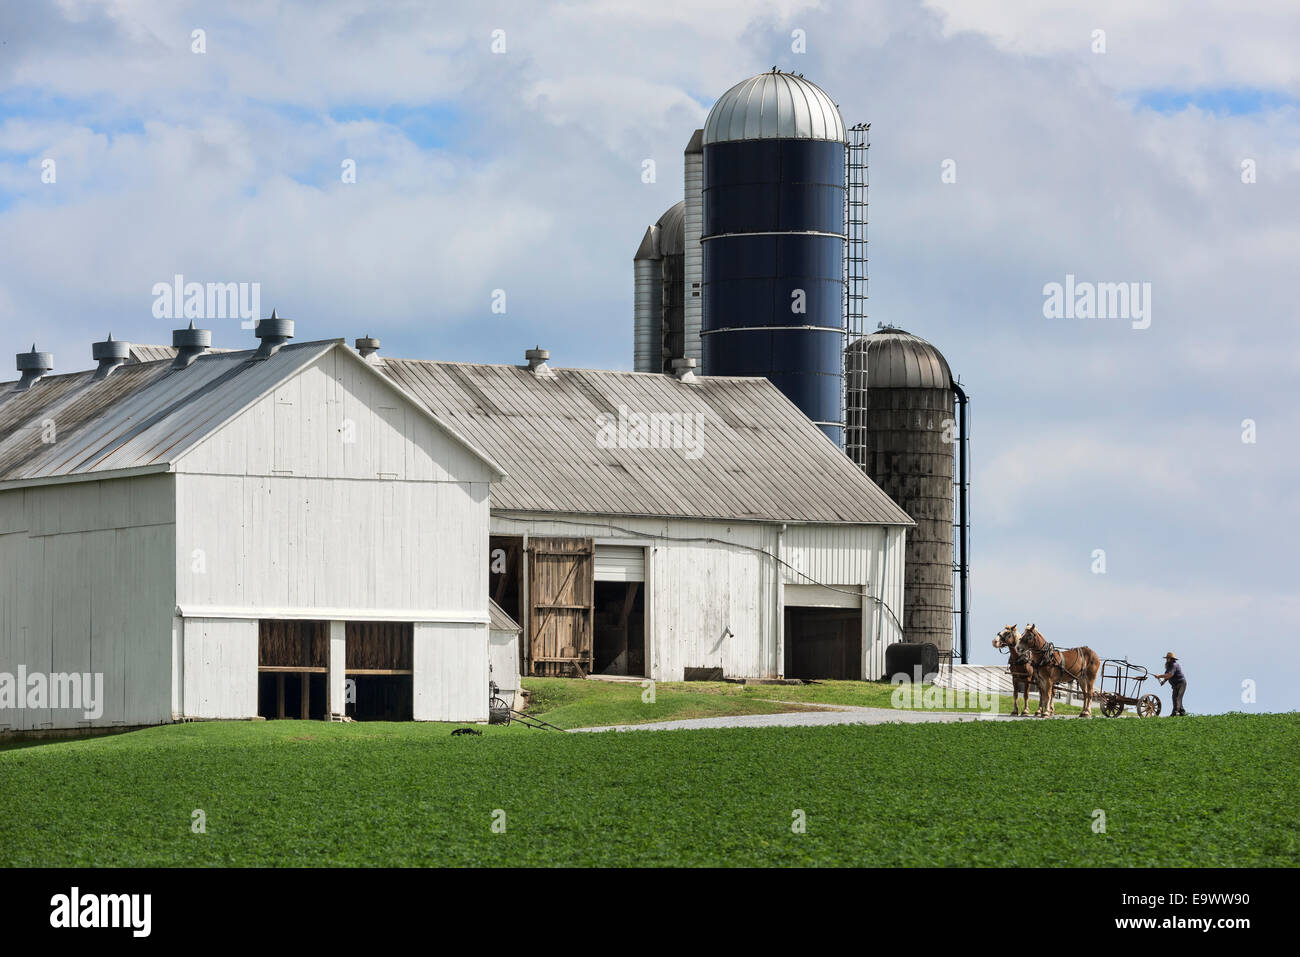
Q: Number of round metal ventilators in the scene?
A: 7